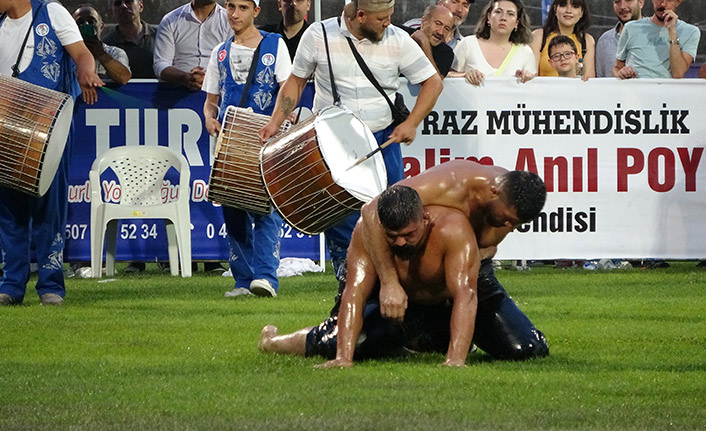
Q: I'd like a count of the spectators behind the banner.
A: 11